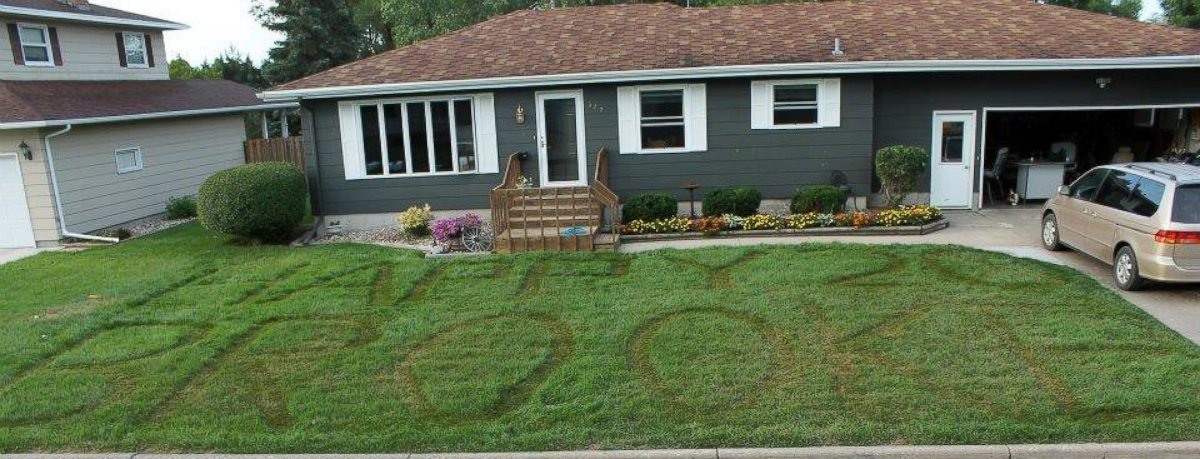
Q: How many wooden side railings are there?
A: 2